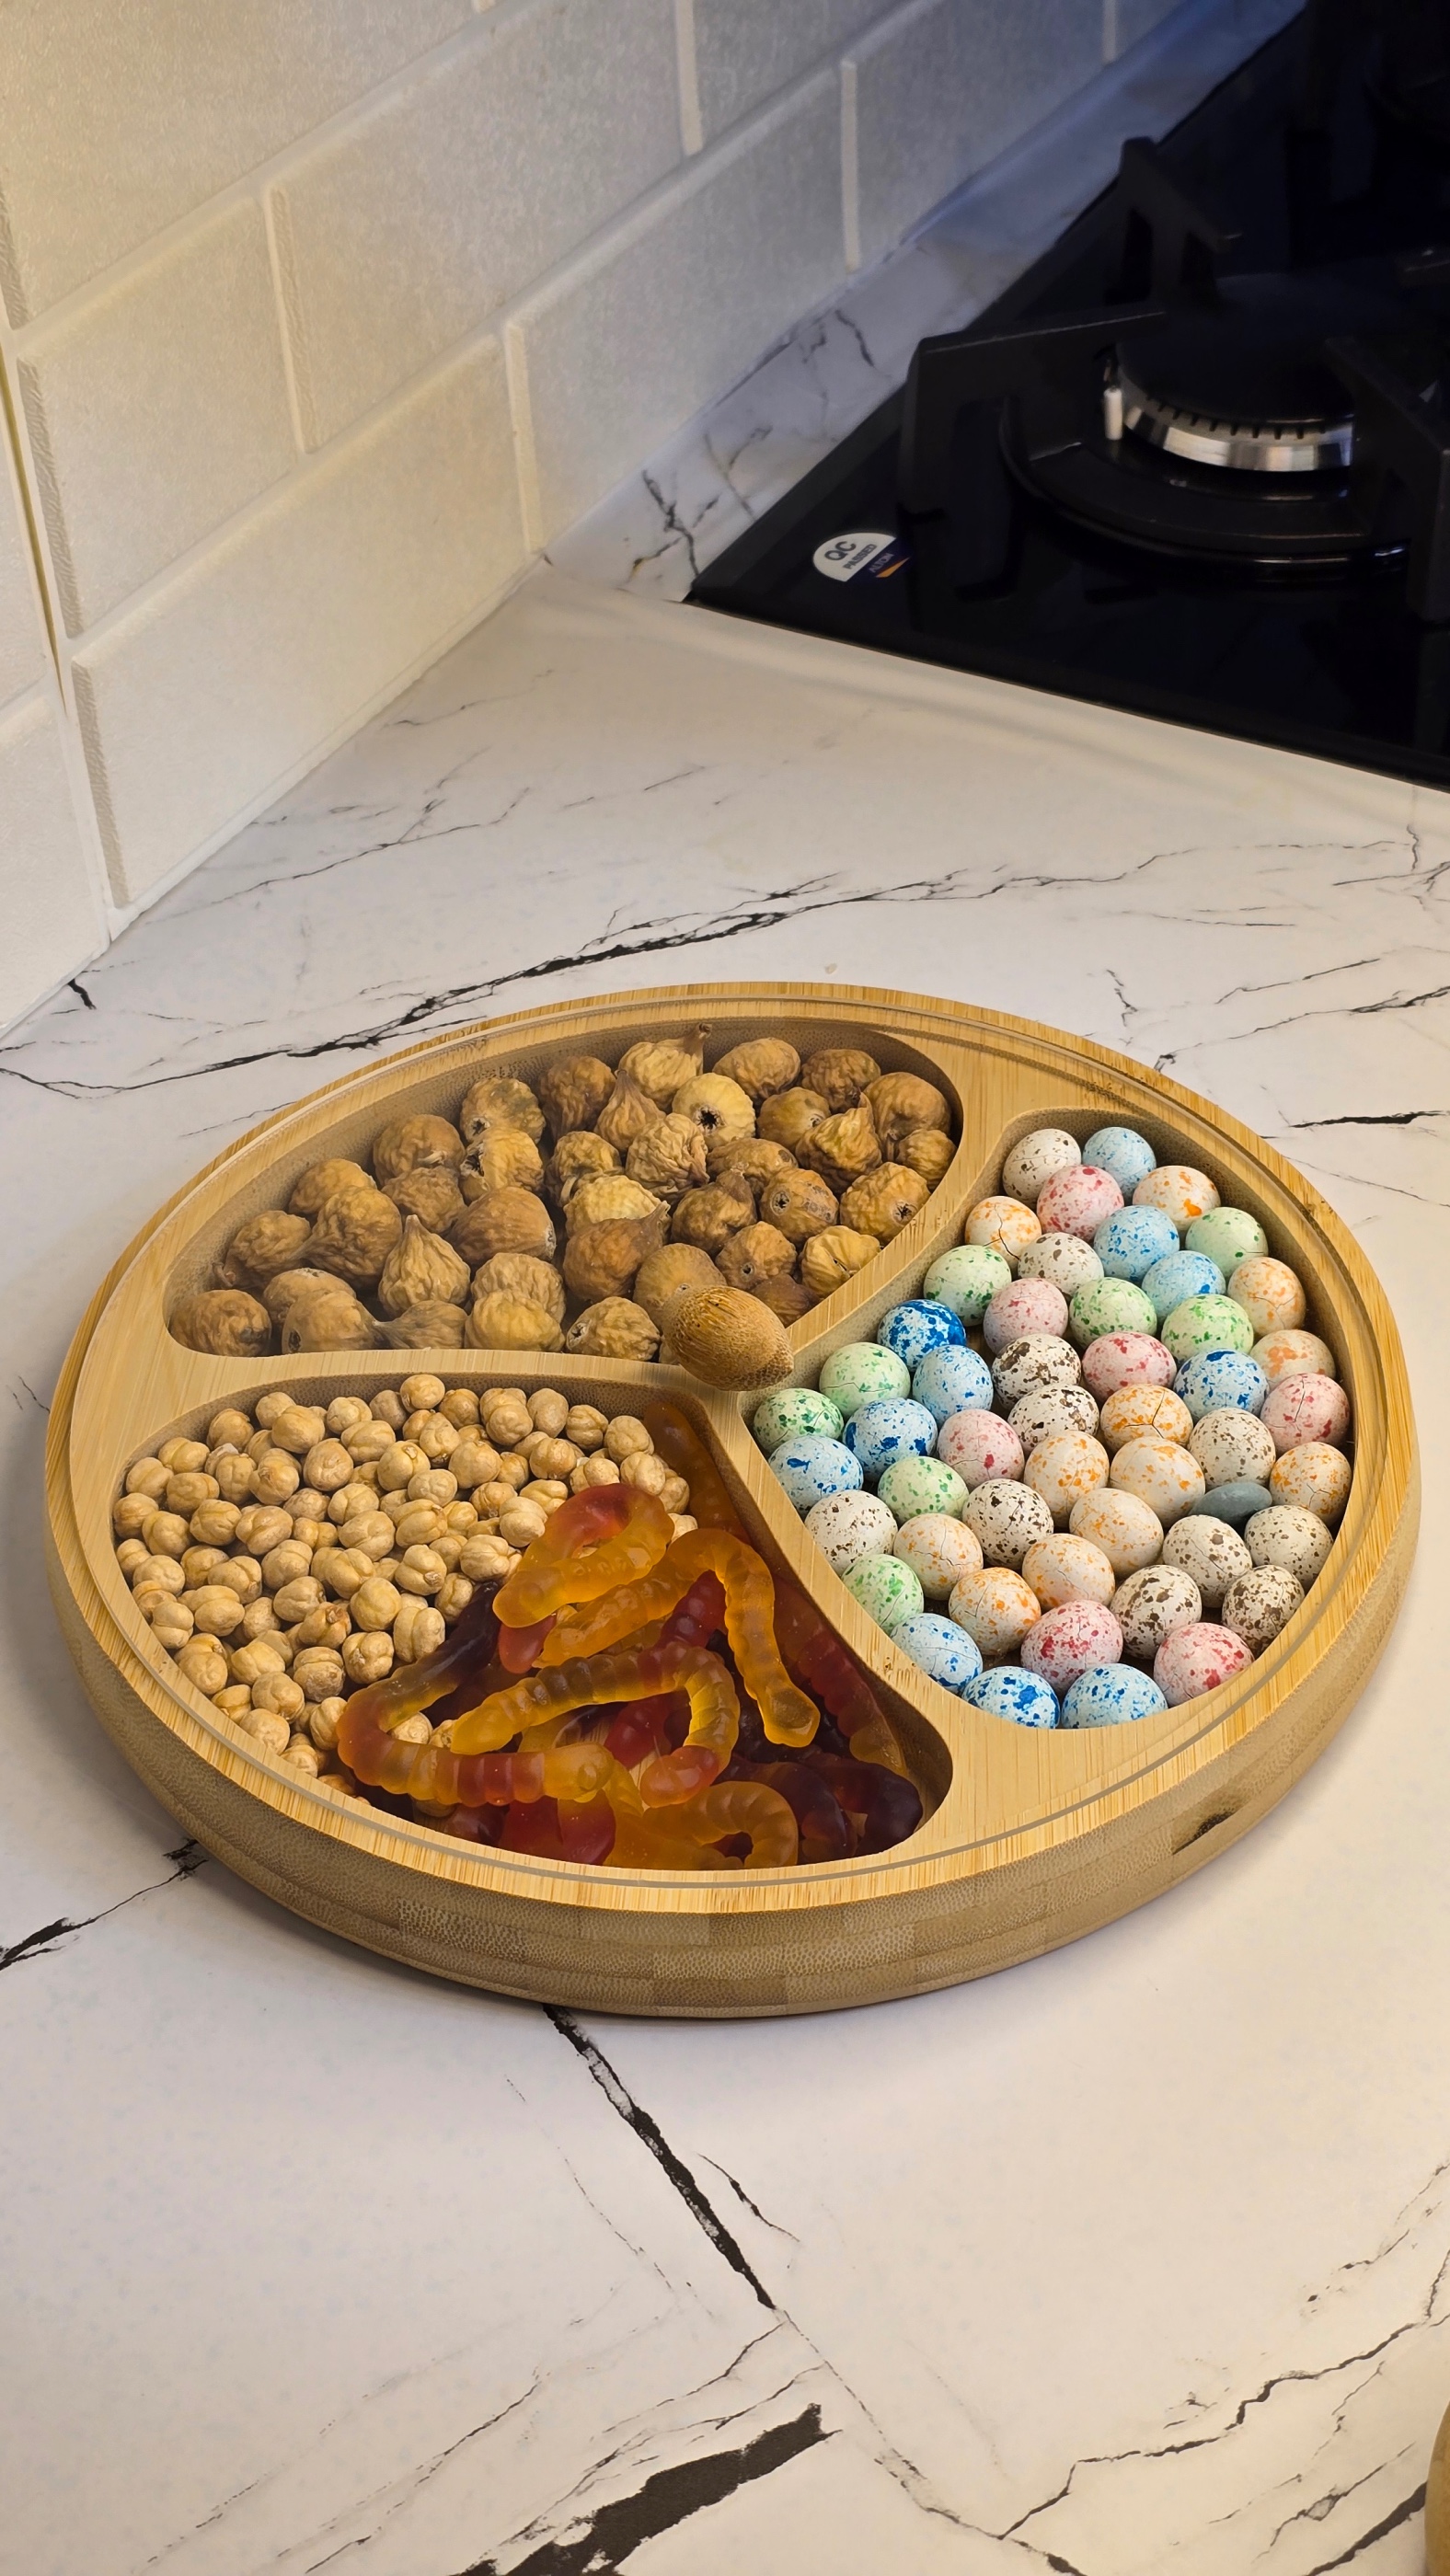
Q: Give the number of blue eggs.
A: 11